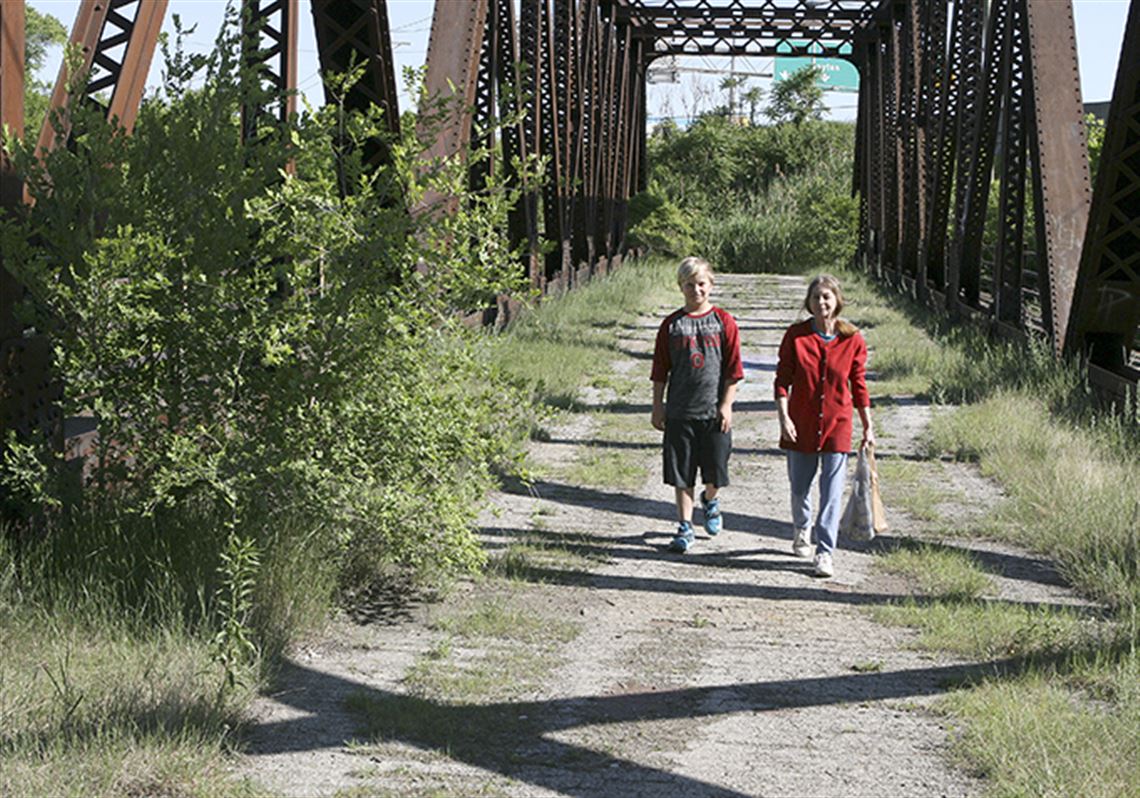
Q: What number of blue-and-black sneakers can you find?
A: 2